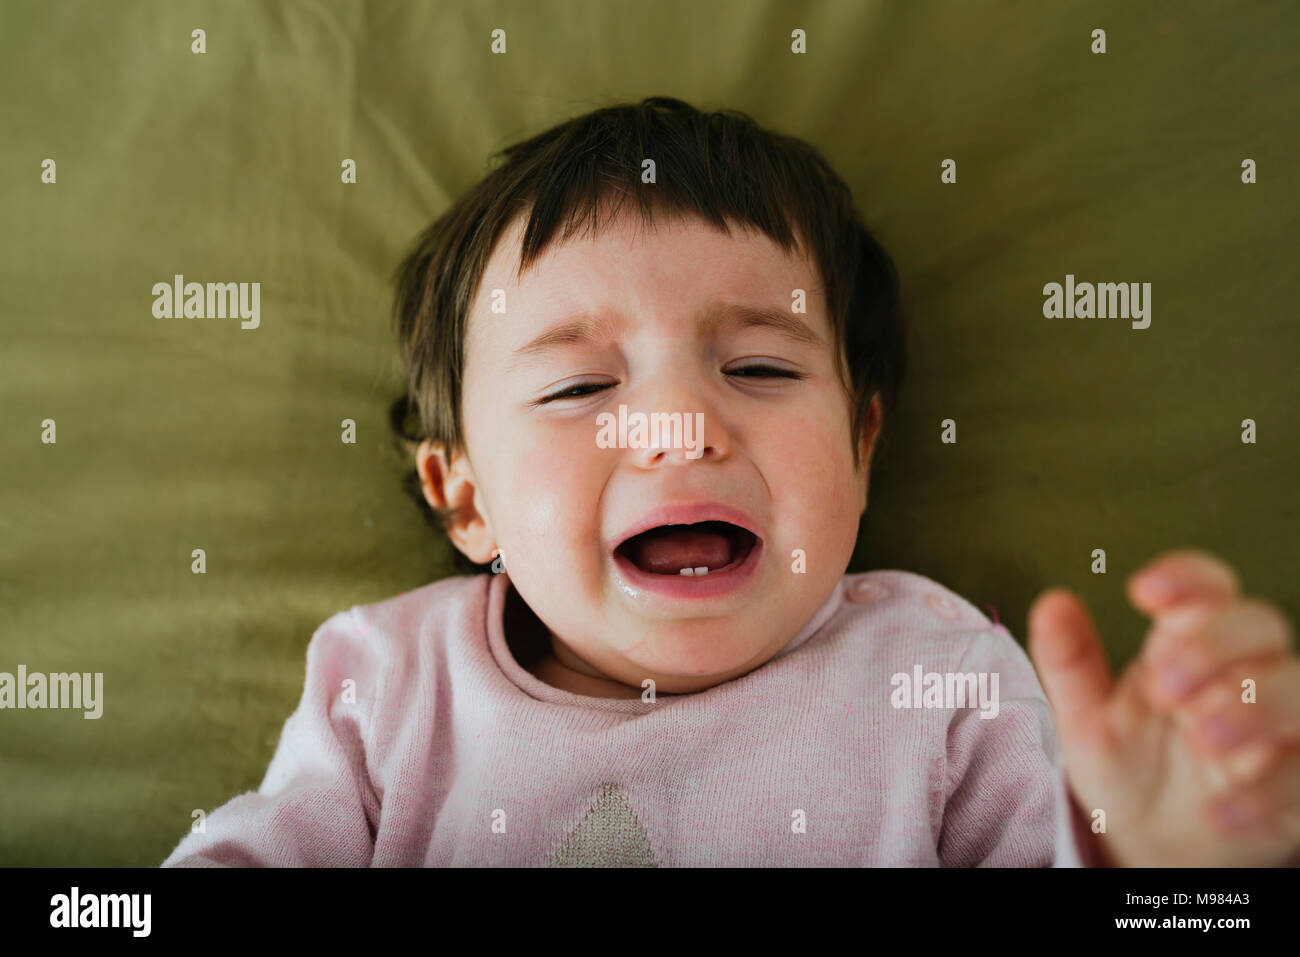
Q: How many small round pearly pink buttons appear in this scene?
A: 2